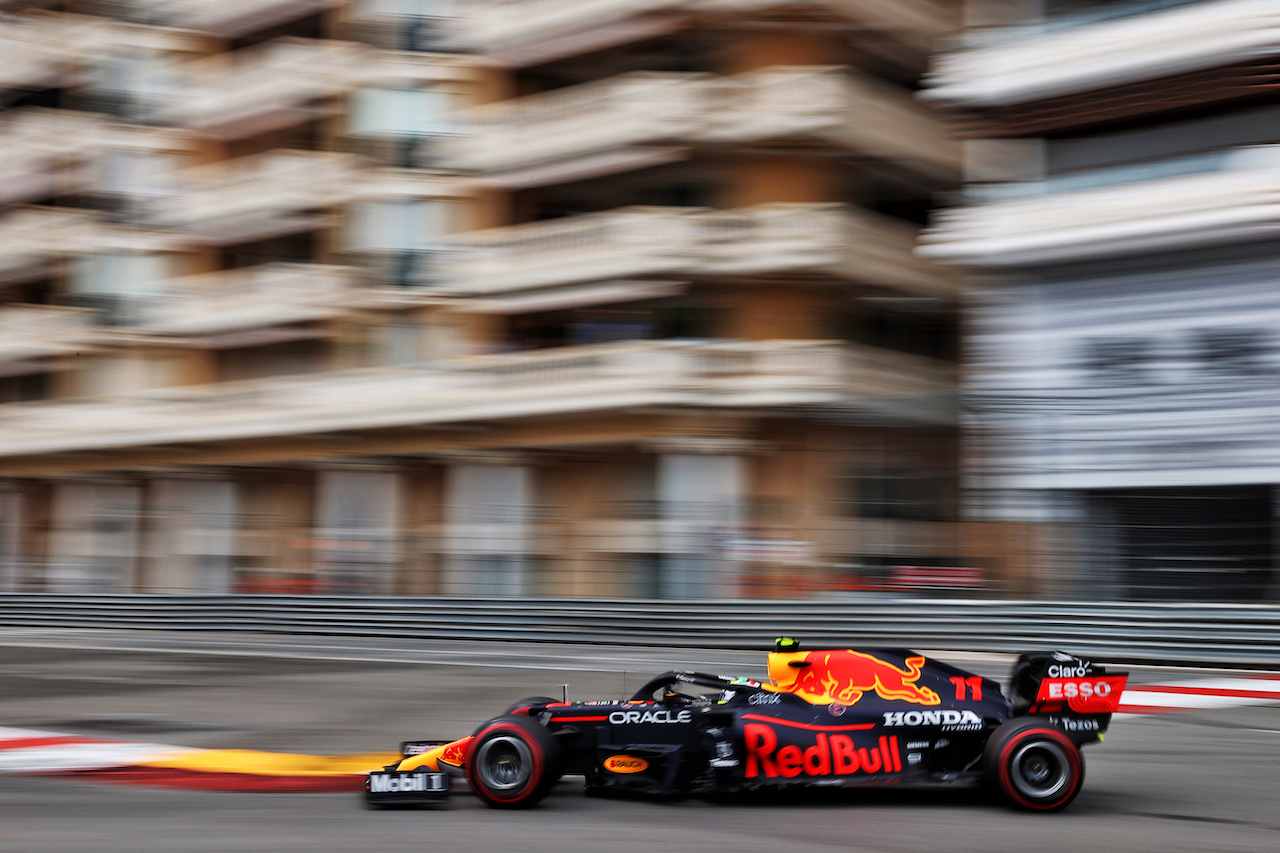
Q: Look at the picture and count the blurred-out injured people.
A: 0